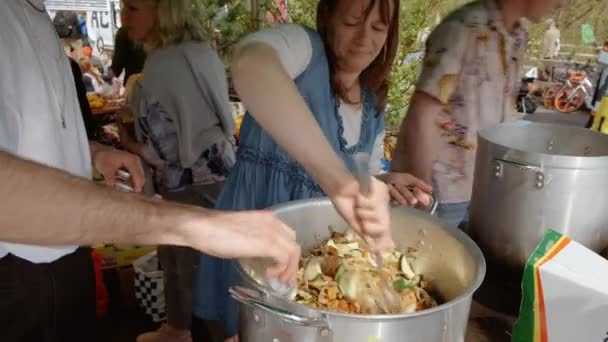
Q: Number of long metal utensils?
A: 1